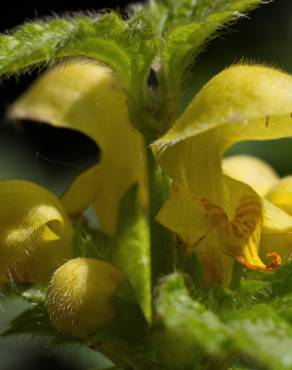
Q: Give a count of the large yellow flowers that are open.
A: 2